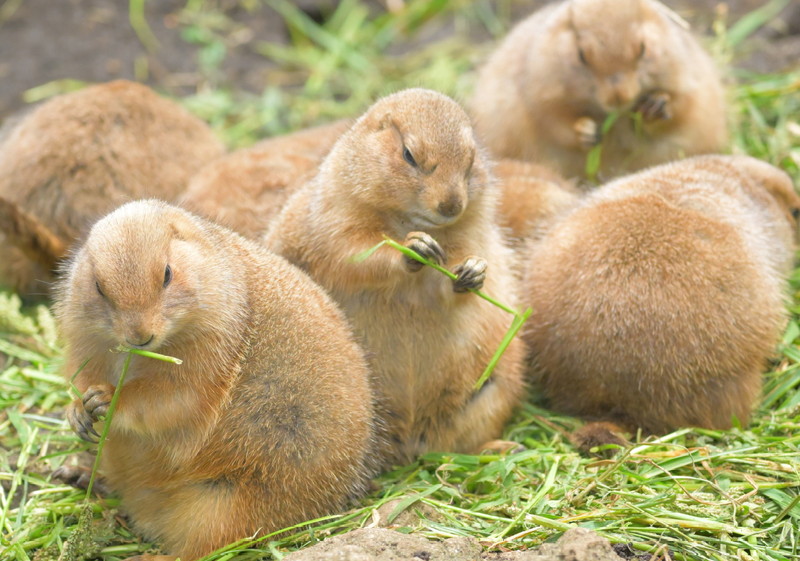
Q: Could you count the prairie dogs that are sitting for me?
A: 3